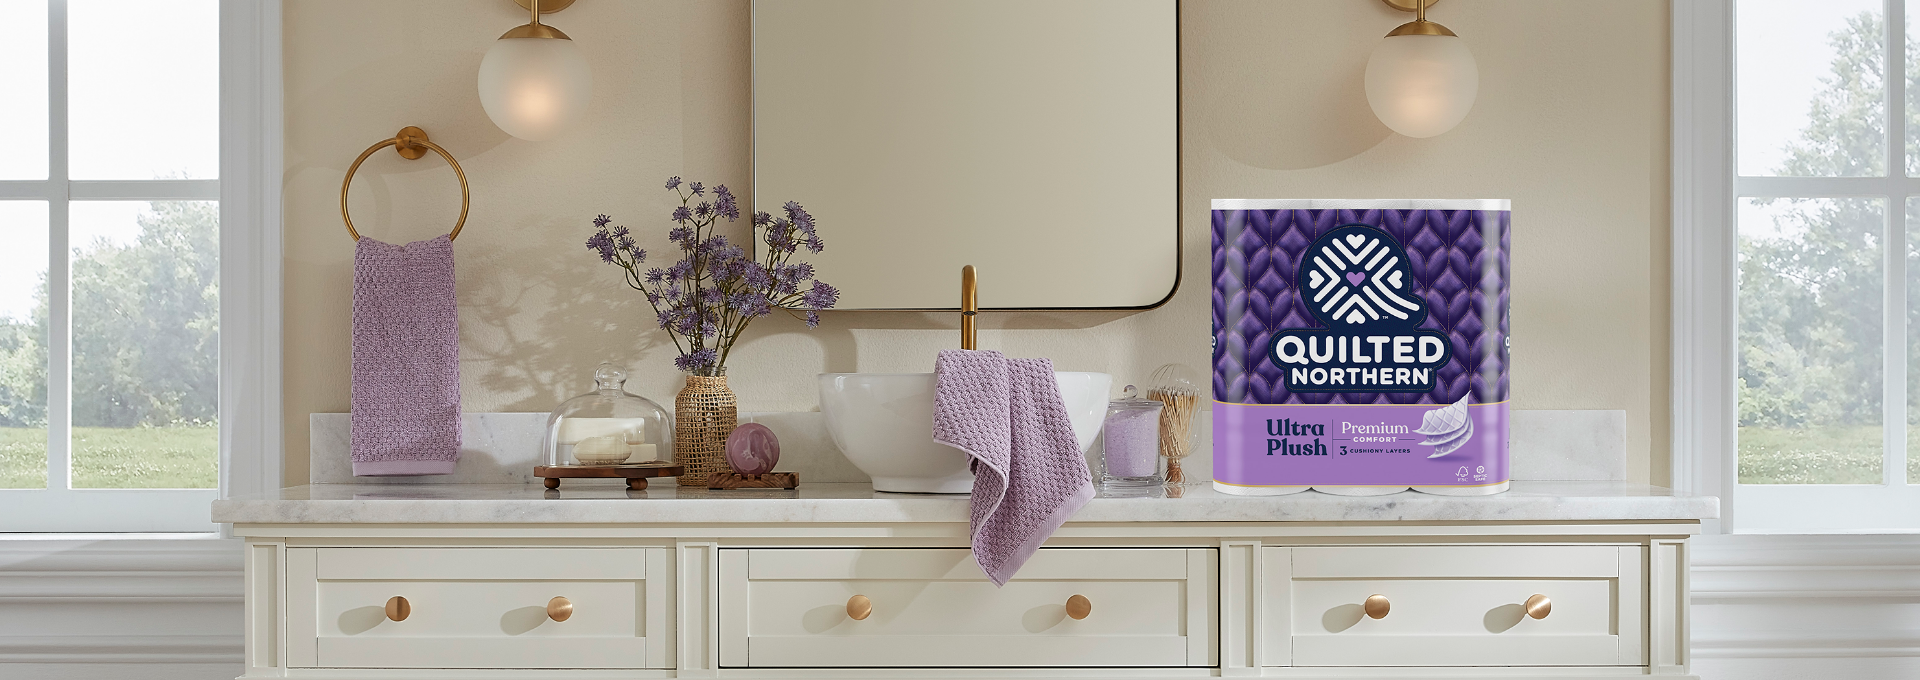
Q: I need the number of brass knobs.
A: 6